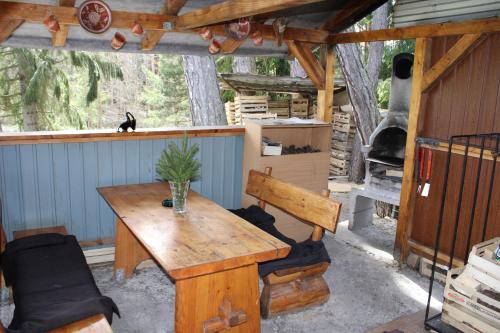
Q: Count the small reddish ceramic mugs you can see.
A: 6